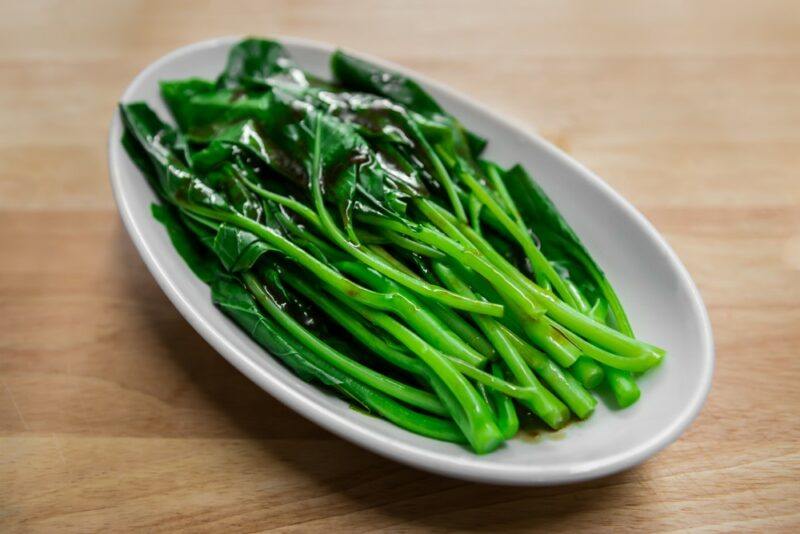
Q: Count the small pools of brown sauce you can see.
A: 1